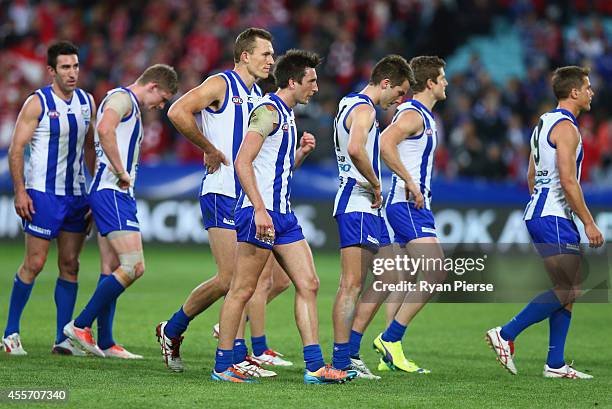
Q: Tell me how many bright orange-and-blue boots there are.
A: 2